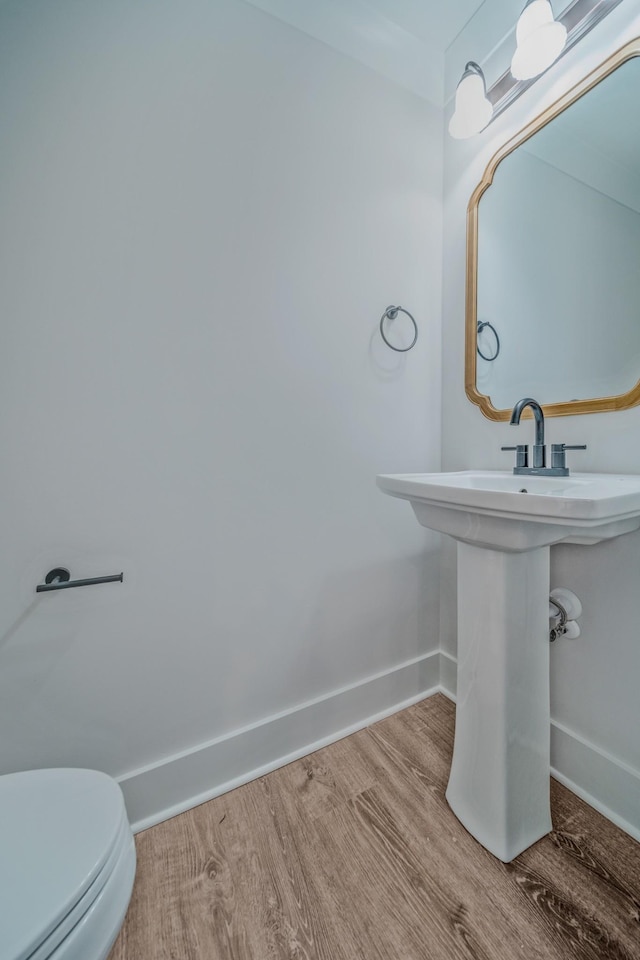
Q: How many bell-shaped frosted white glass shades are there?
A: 2